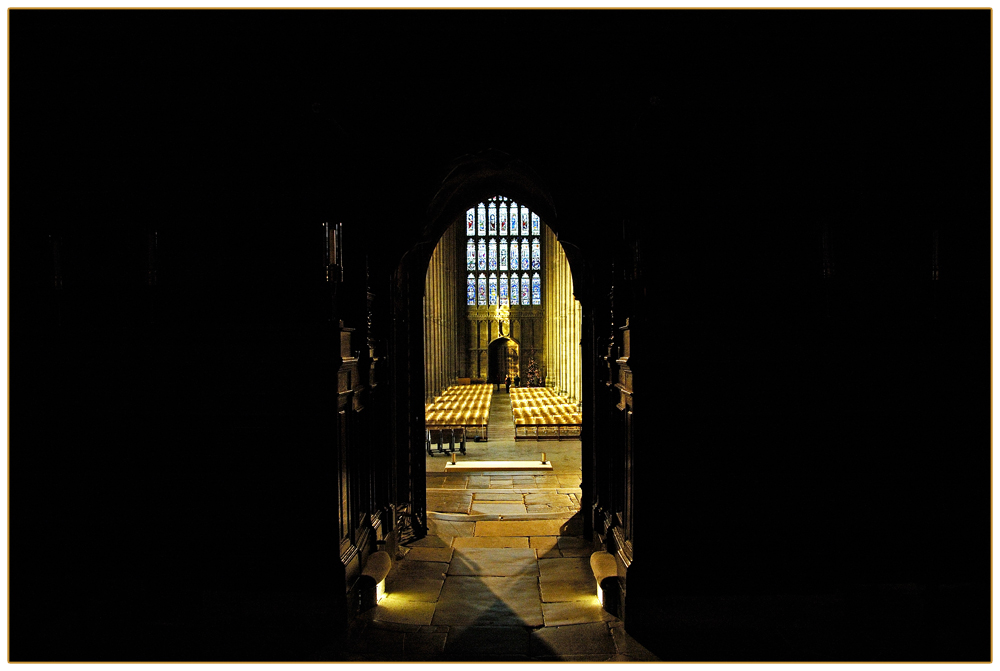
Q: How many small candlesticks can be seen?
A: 2